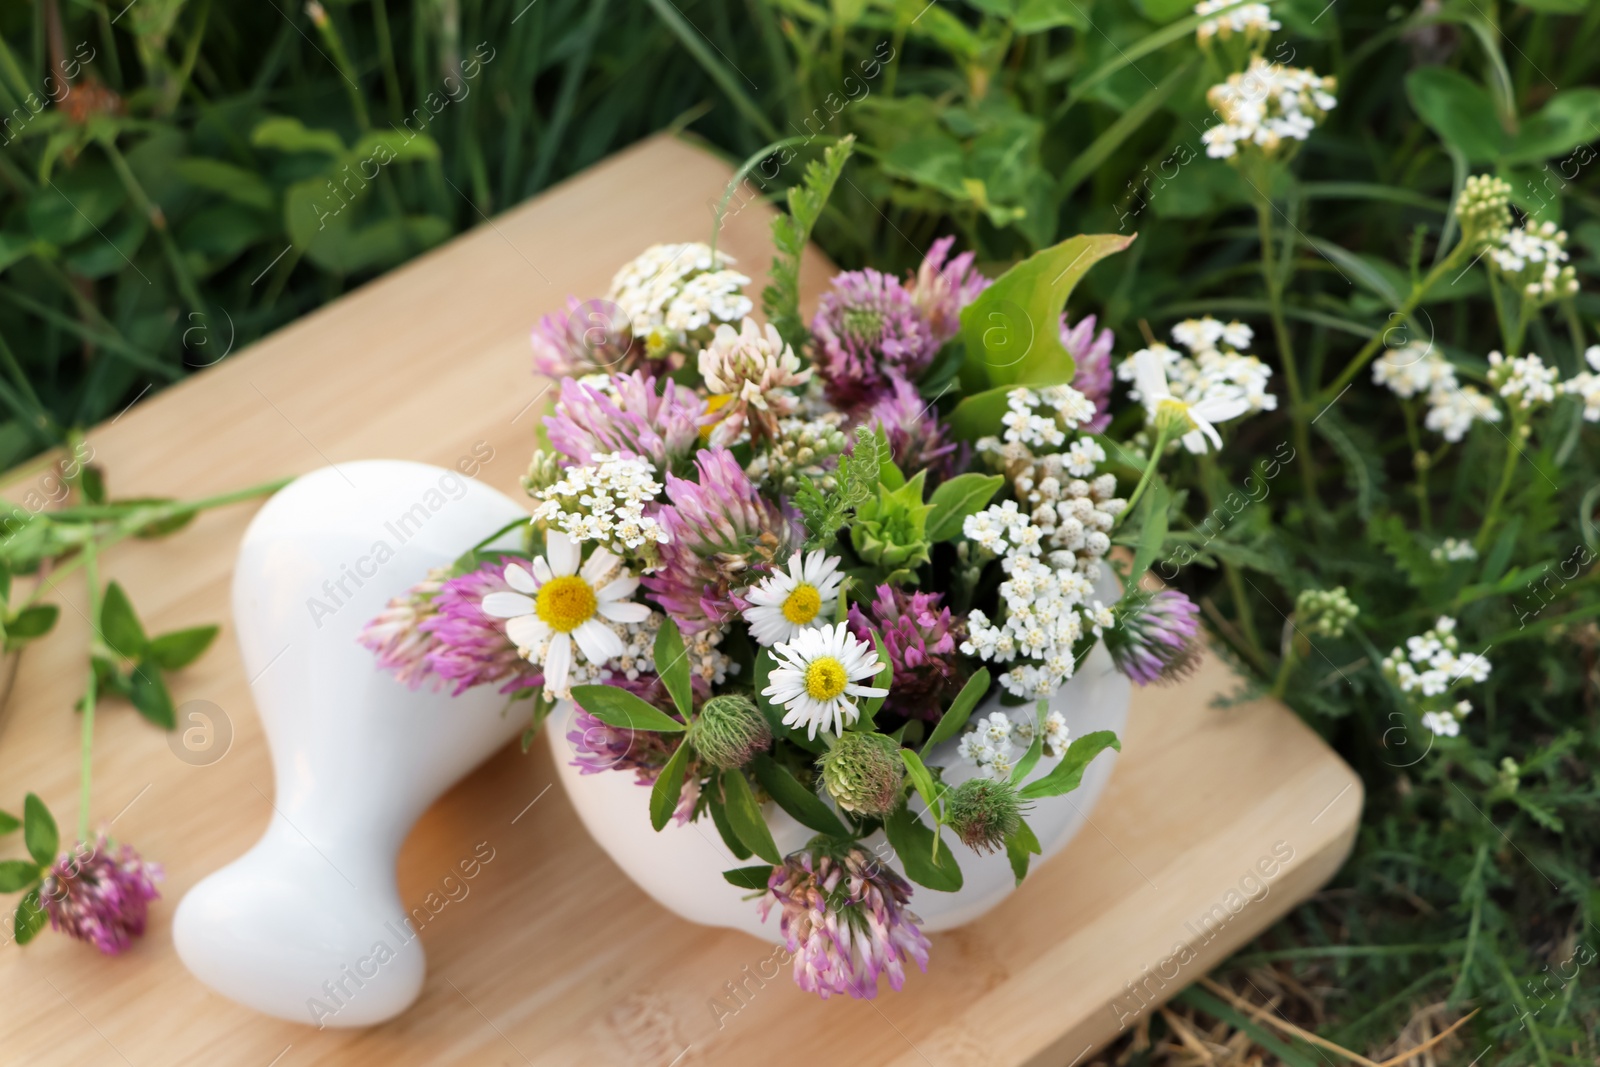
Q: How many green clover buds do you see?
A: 3